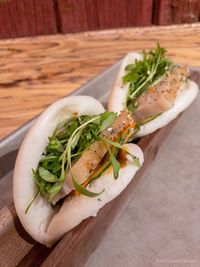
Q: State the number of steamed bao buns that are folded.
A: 2